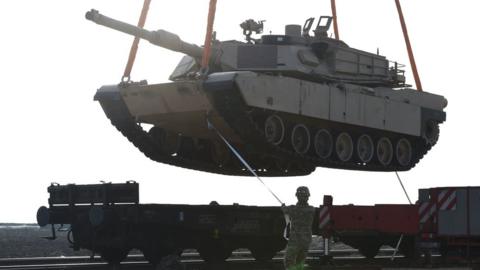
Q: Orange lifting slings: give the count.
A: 4